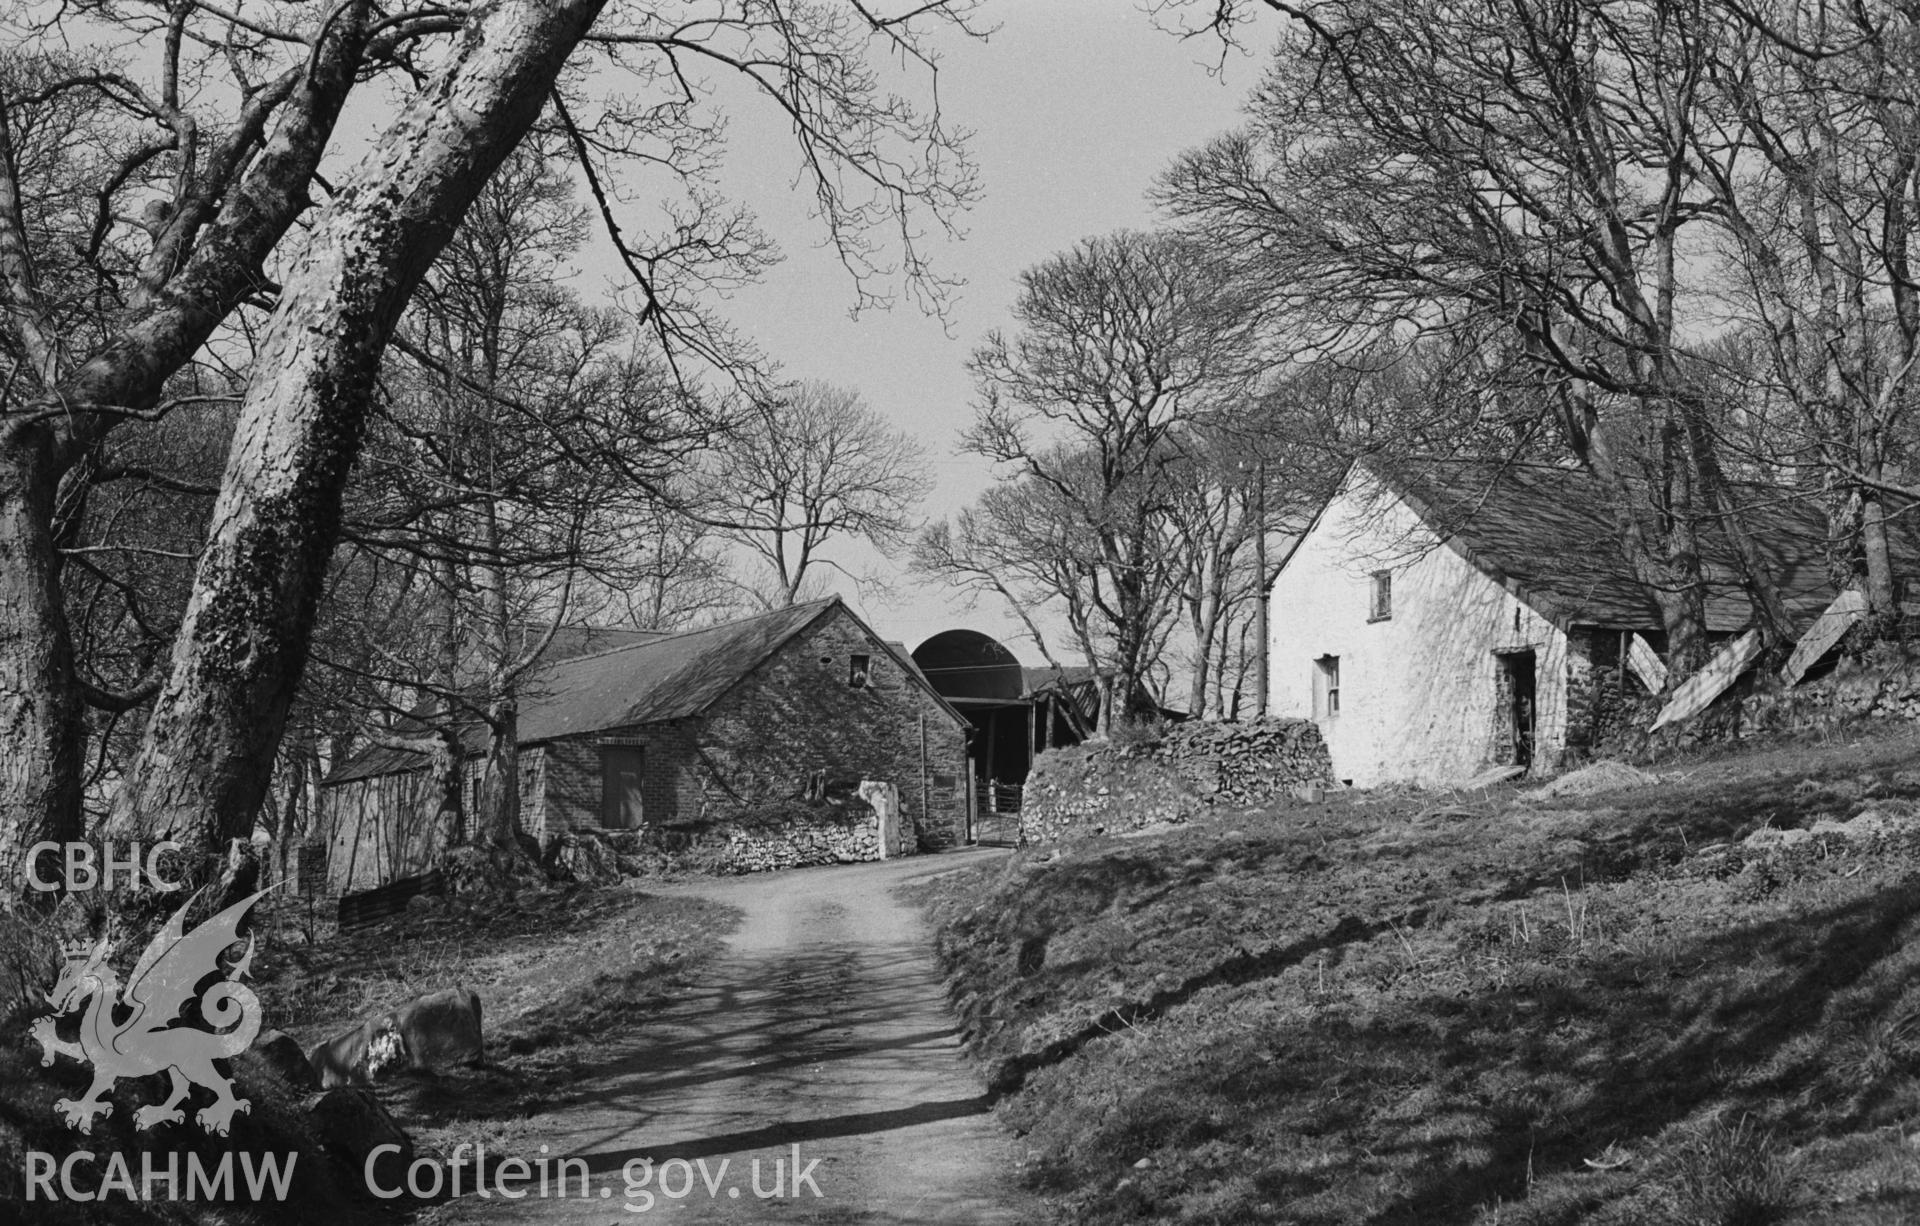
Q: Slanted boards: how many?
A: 3